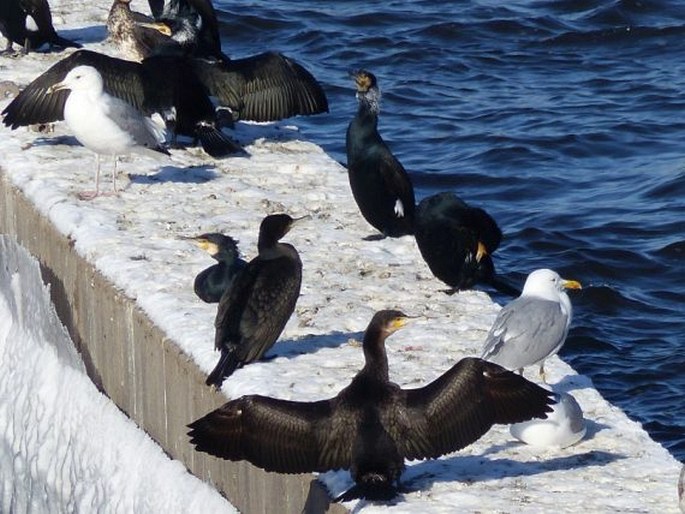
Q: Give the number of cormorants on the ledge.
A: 9